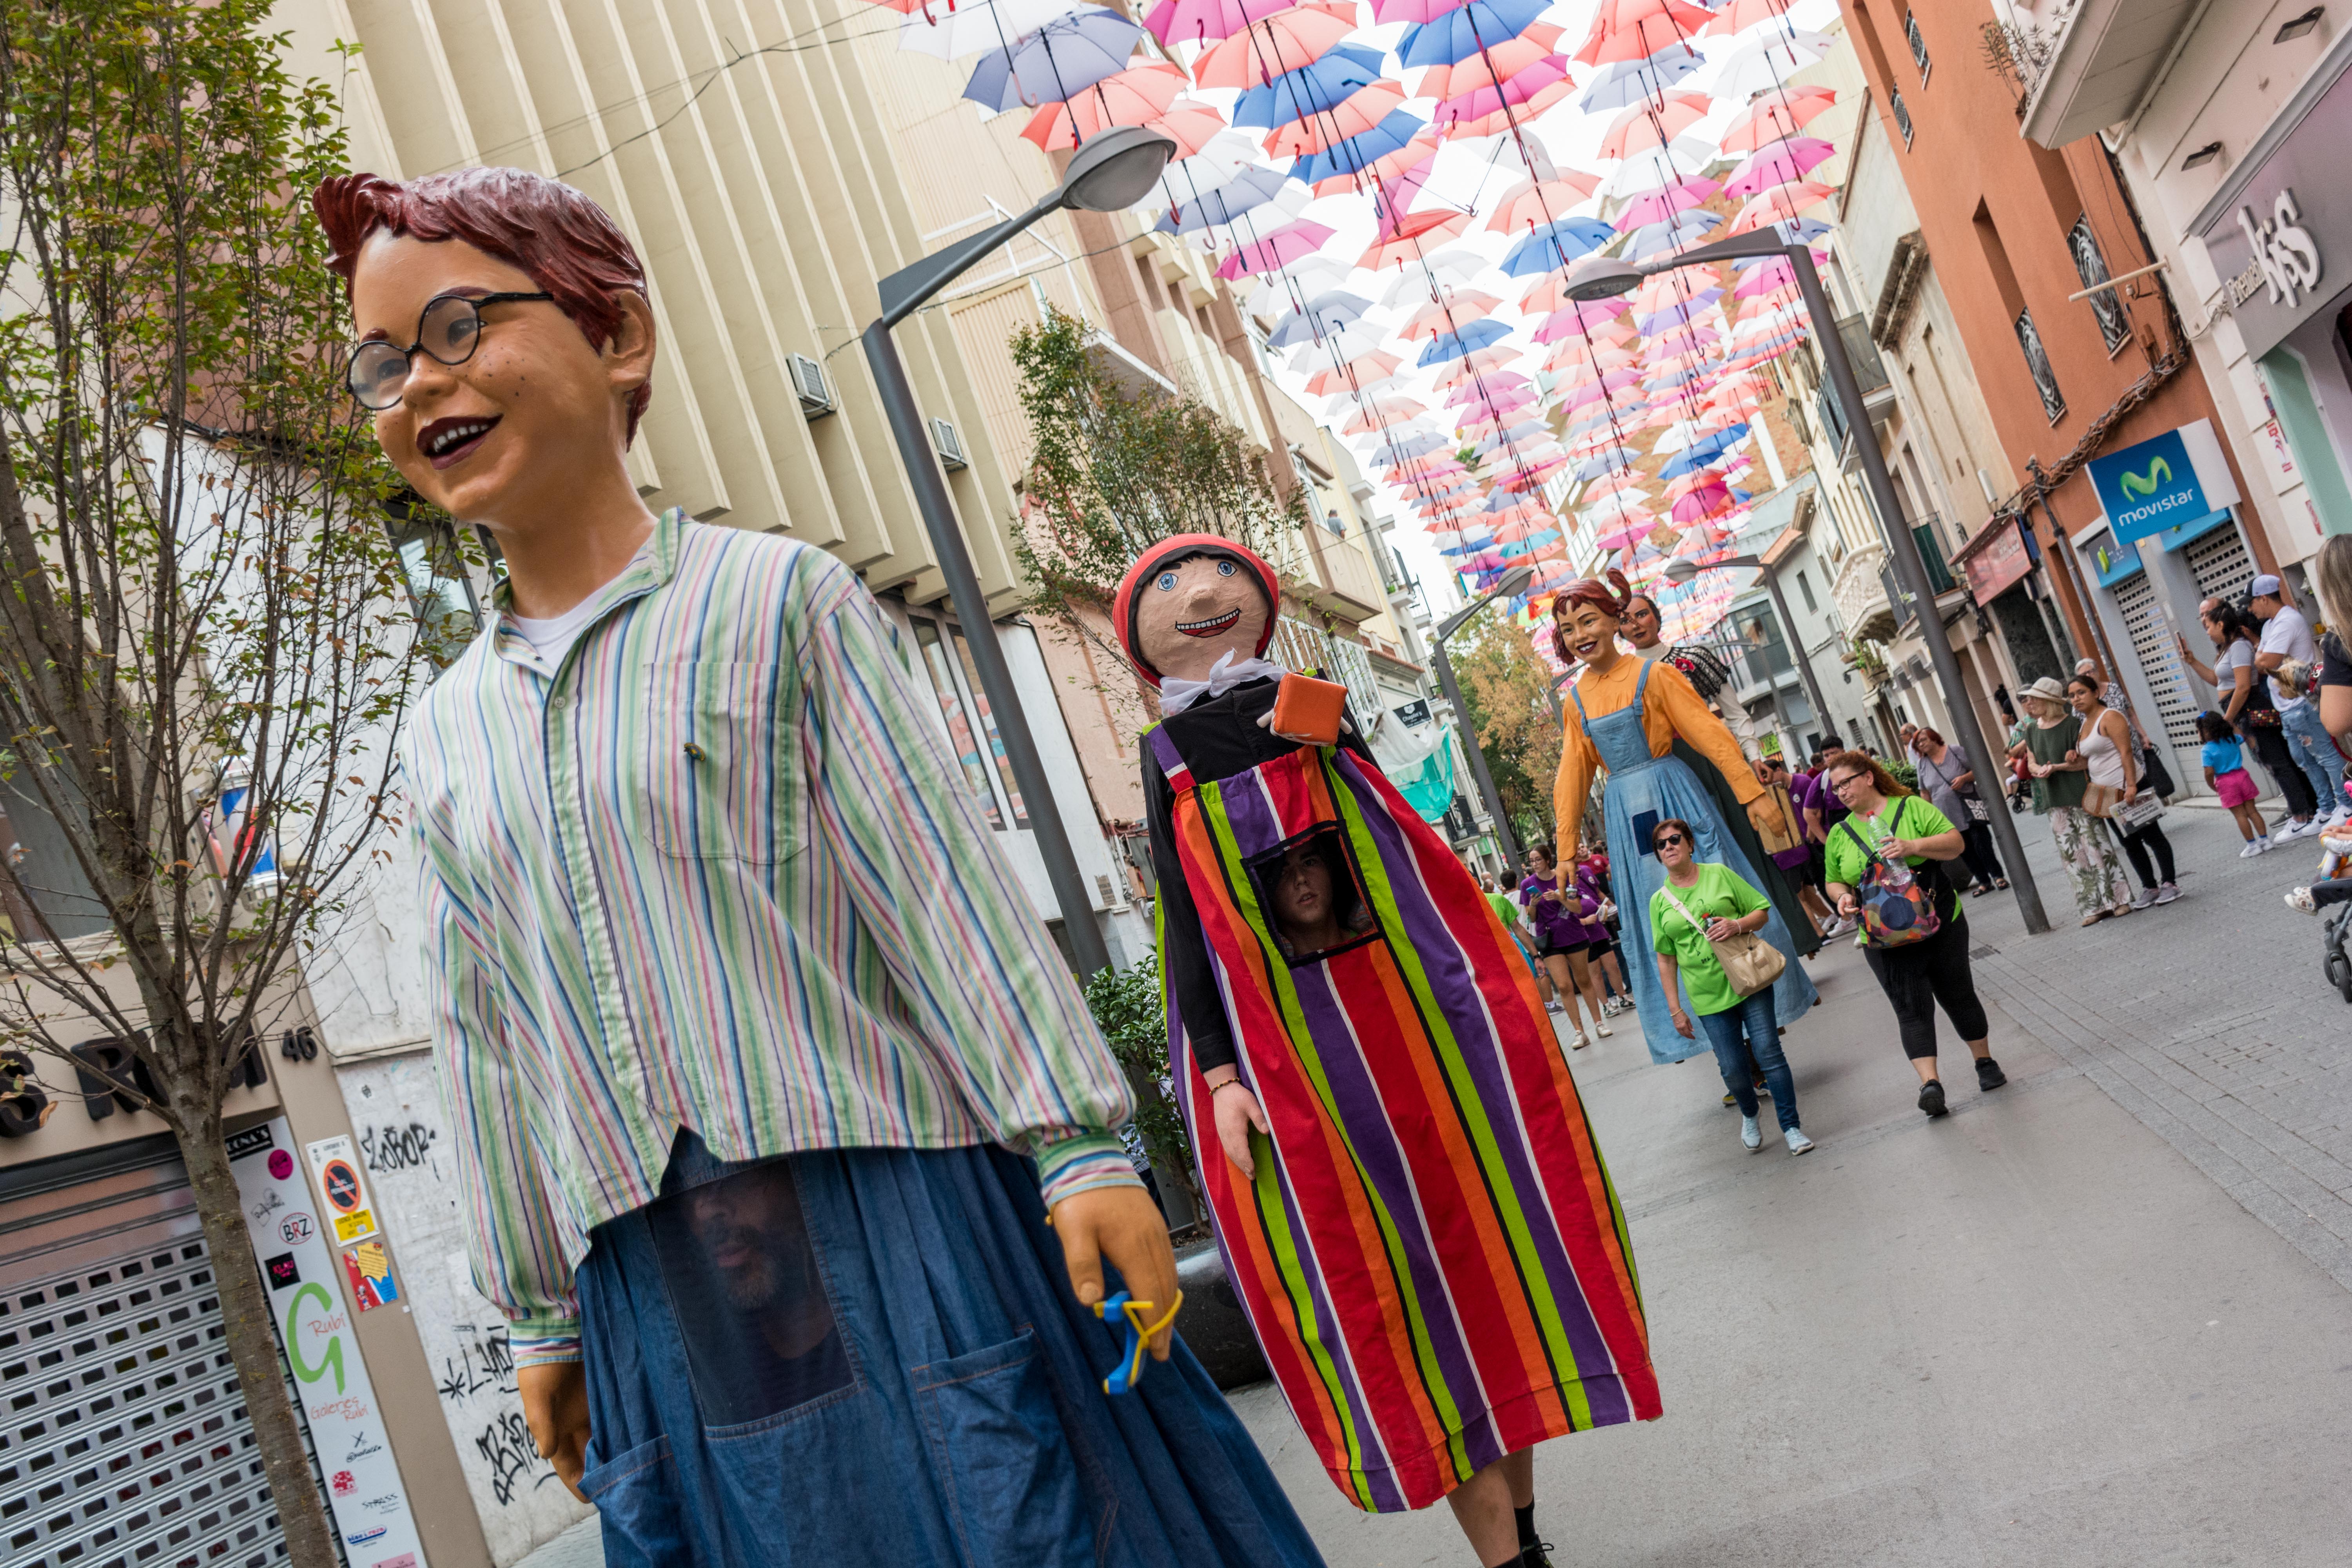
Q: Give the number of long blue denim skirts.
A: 2